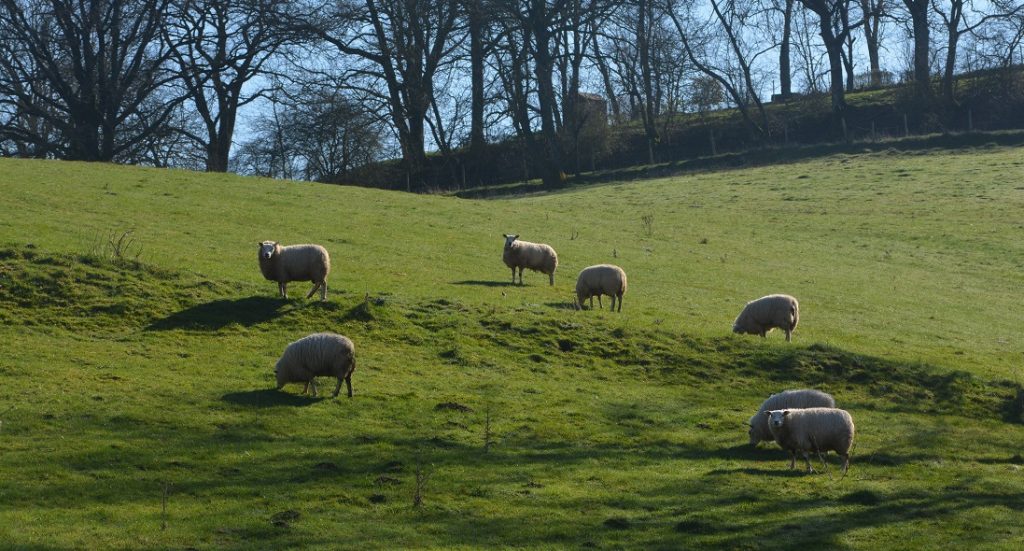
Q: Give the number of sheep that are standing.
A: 7